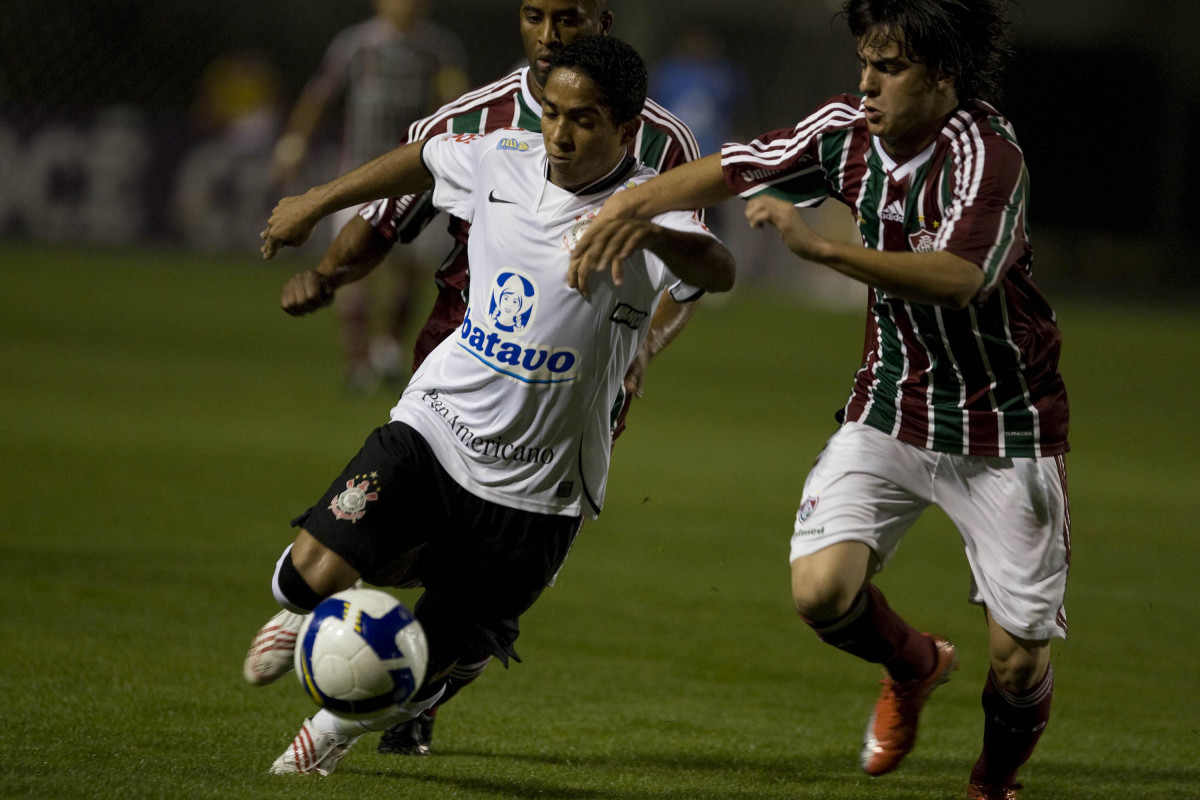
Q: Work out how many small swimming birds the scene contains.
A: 0